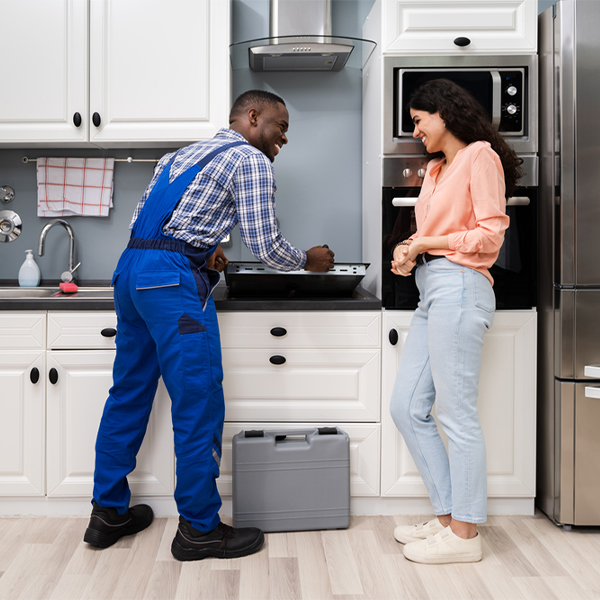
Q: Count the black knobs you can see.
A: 9